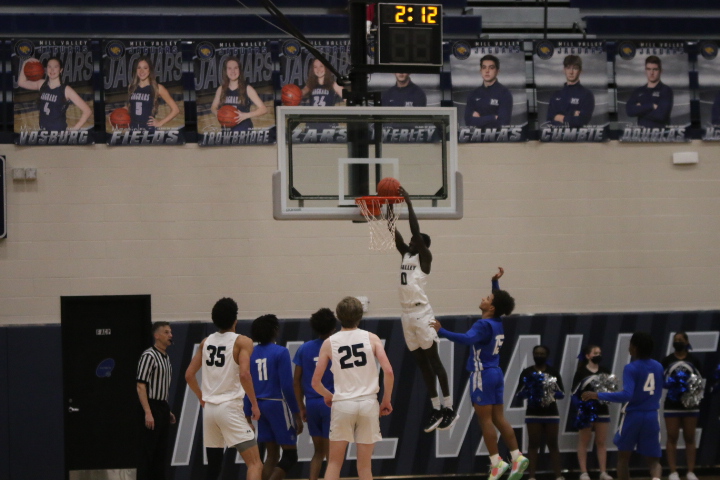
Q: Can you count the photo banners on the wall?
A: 9